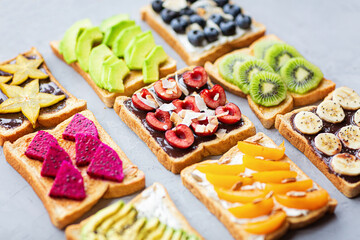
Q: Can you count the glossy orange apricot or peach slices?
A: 10